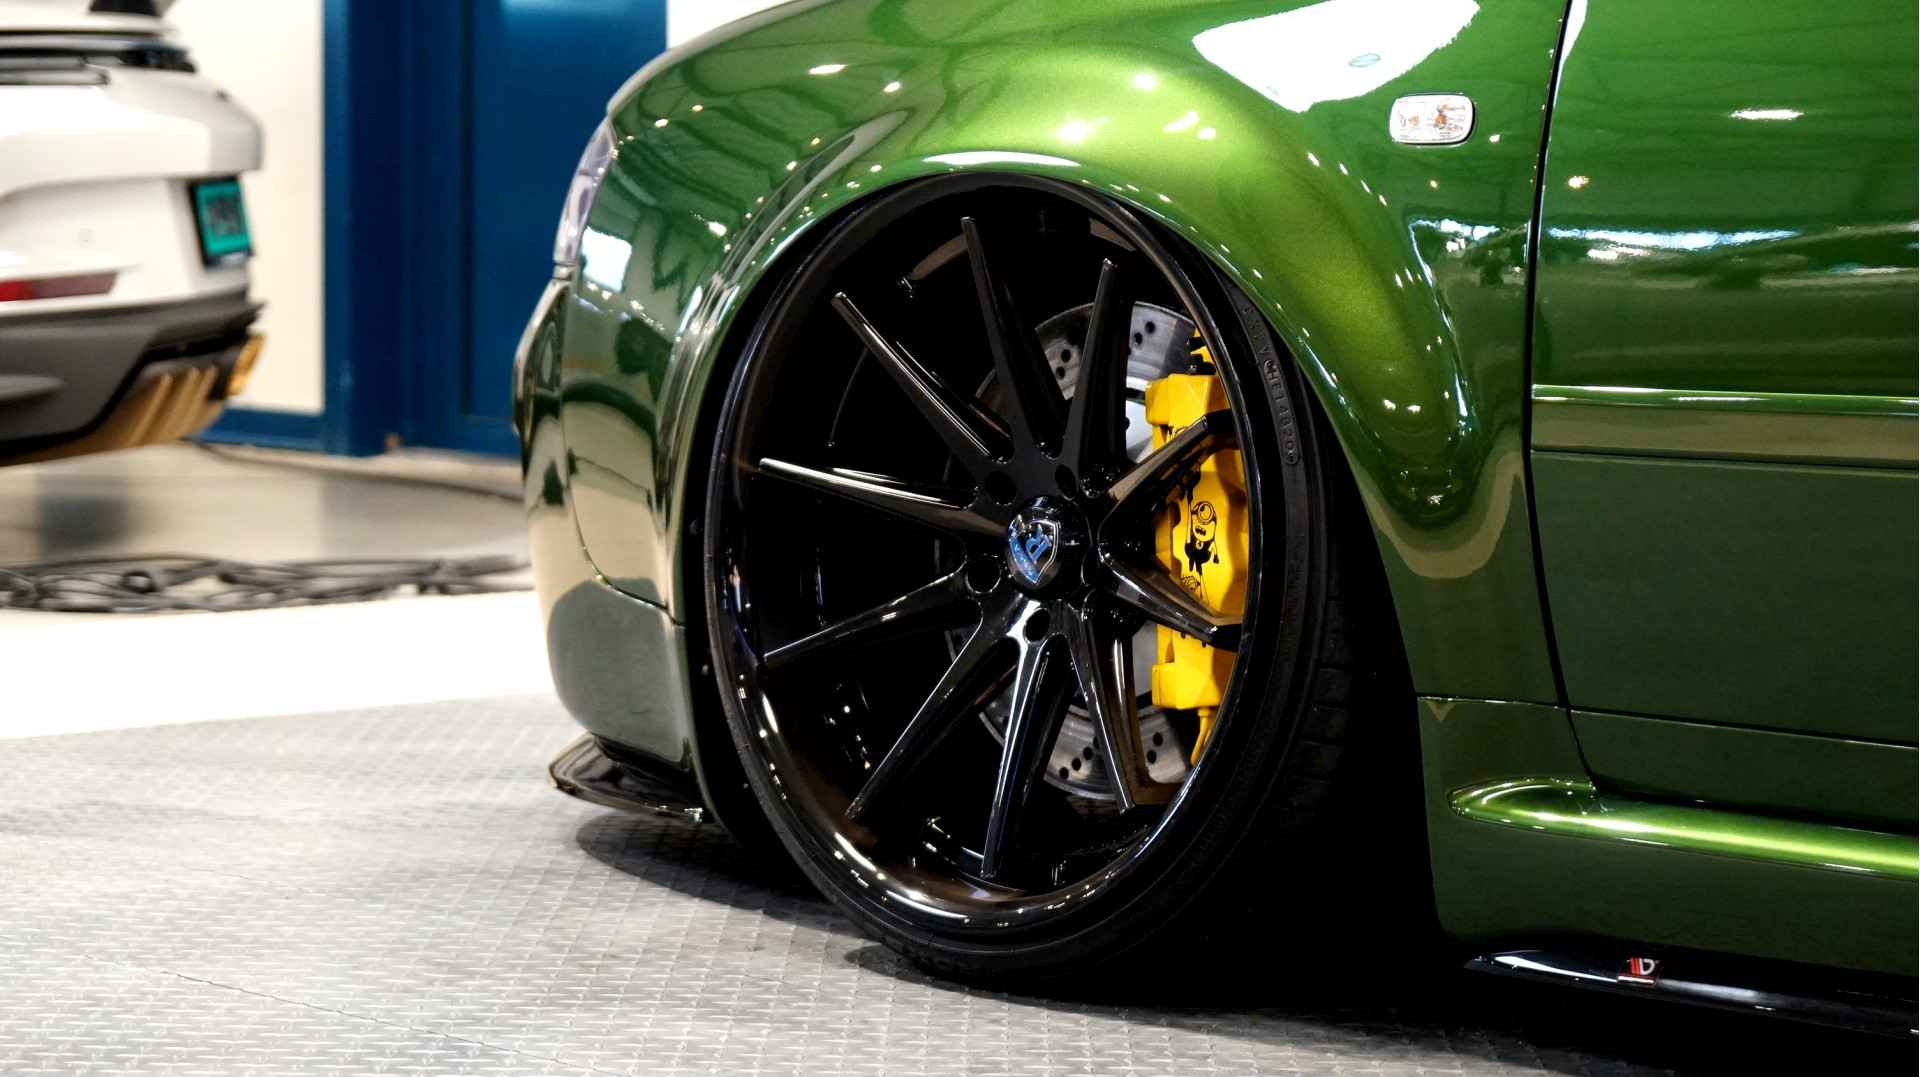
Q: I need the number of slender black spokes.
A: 10